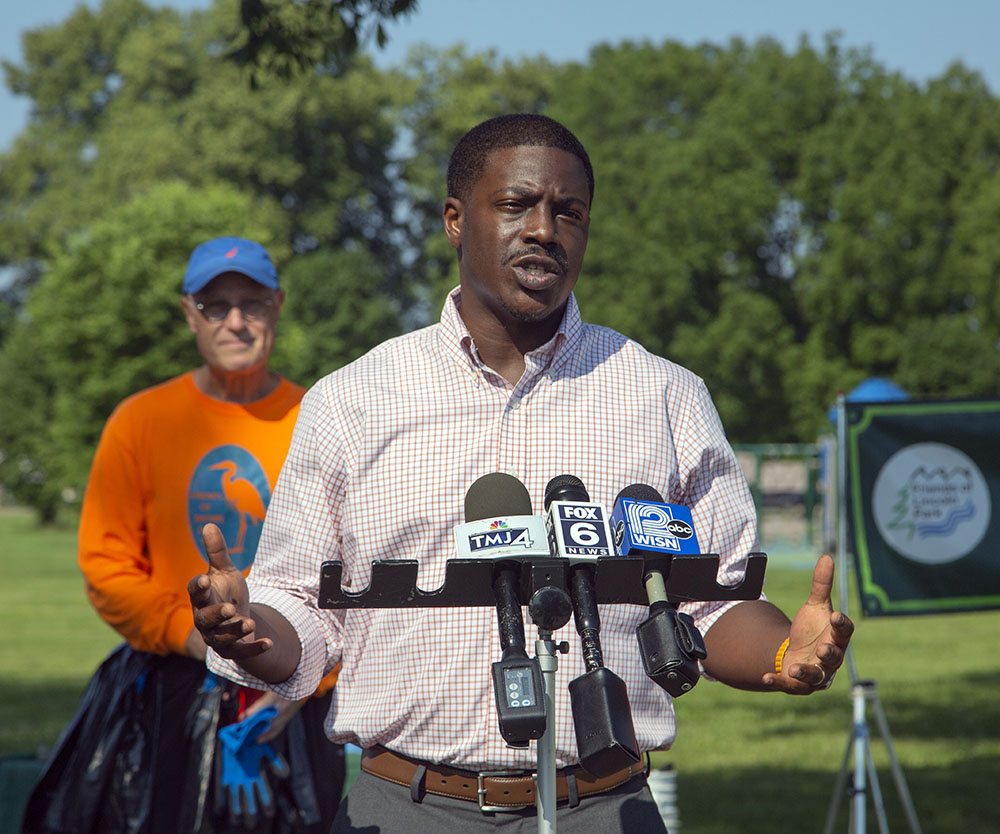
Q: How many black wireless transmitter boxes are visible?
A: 3